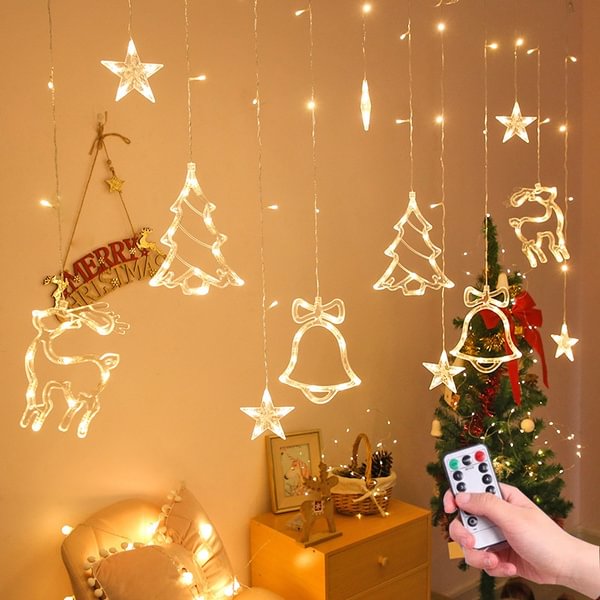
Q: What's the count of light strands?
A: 12